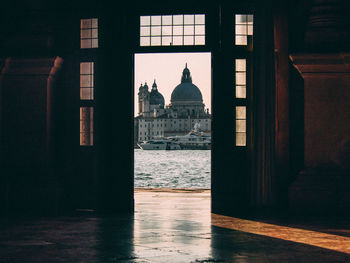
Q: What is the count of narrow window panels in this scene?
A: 6